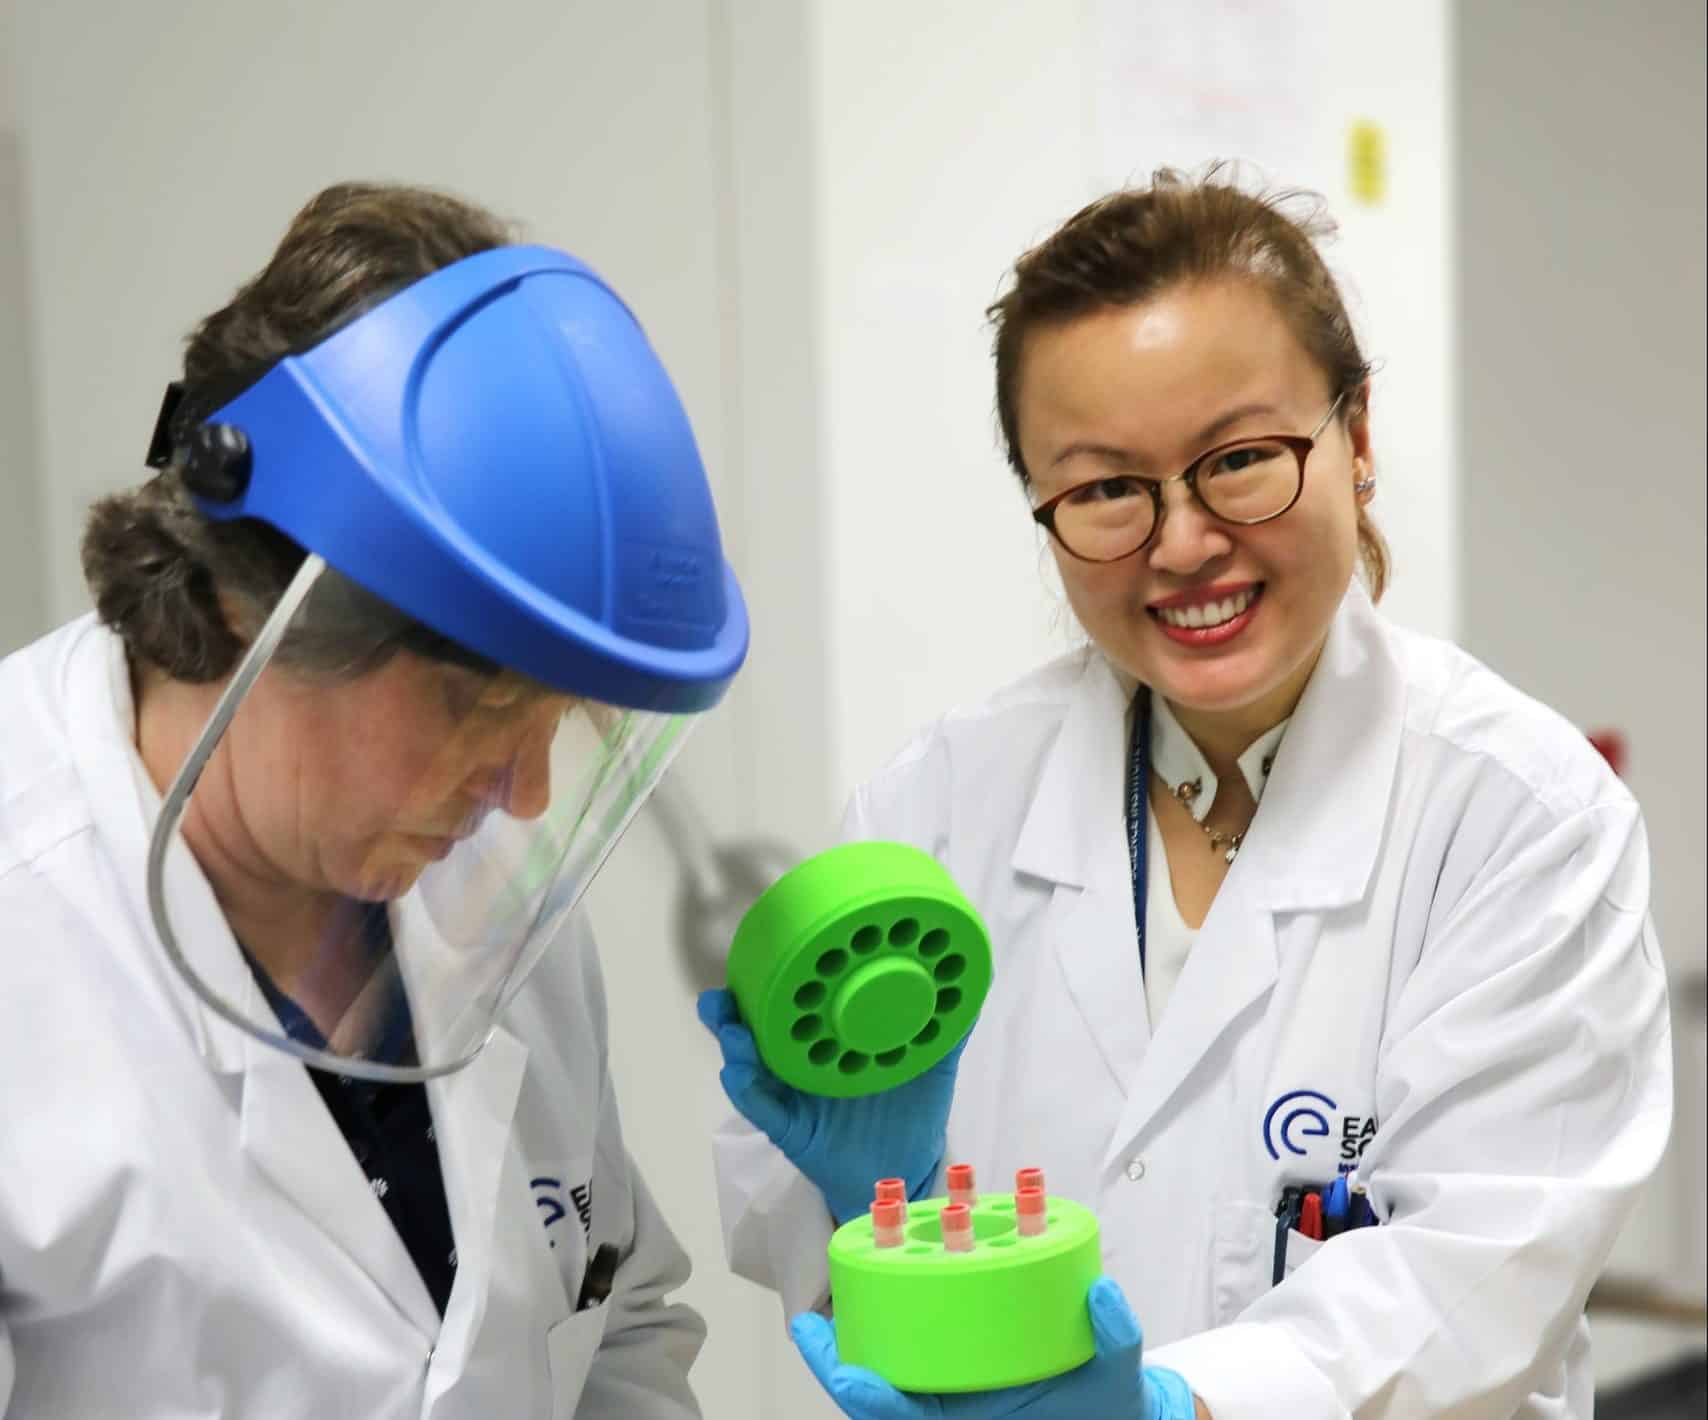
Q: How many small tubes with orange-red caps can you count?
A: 6